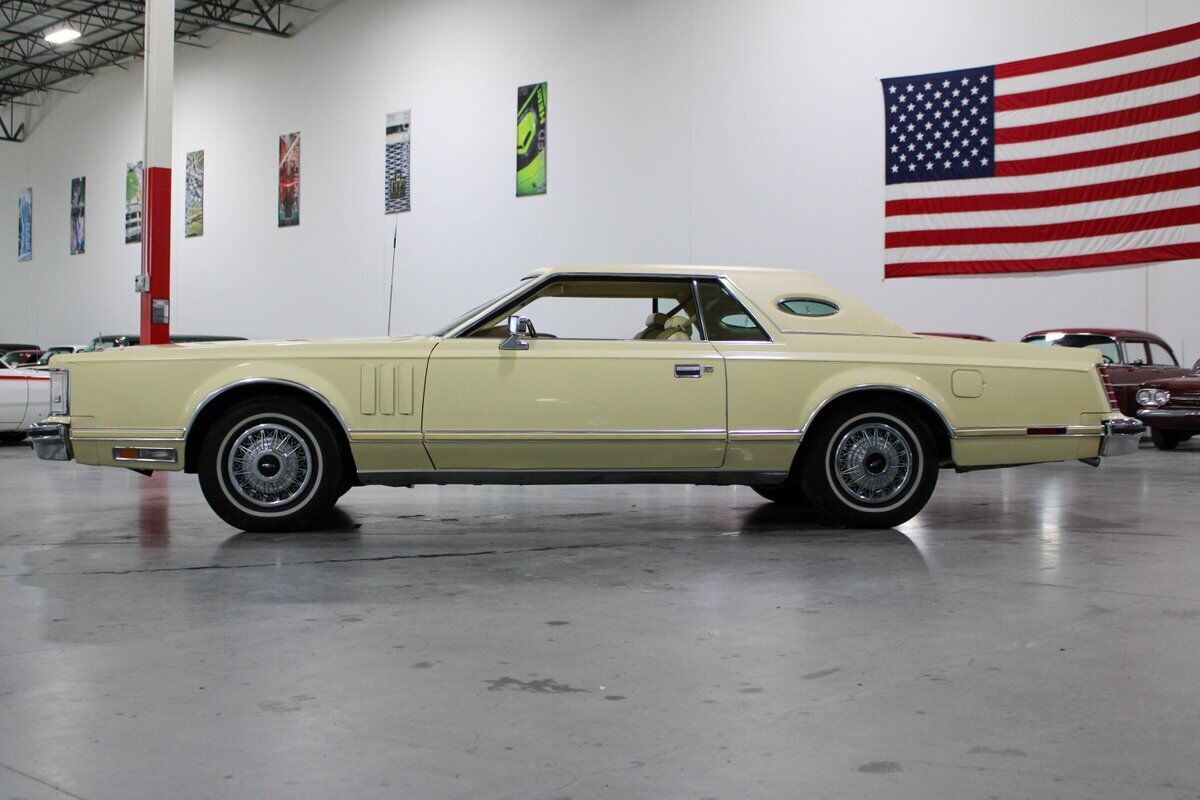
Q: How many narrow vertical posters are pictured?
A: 7